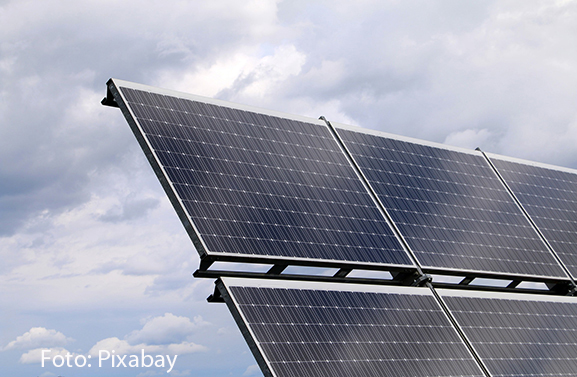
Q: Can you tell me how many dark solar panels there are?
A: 5